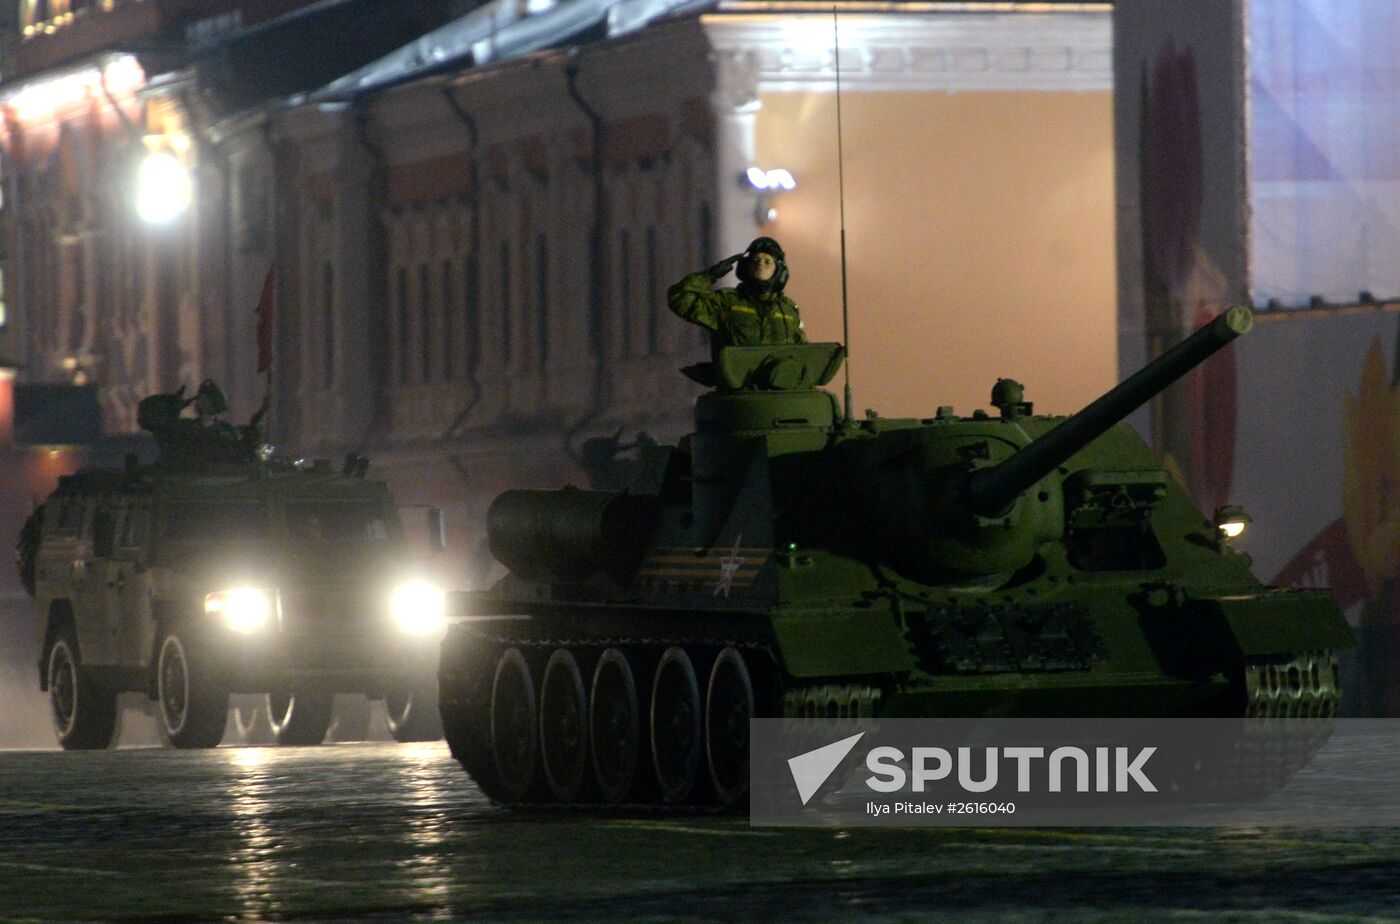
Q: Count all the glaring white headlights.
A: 2